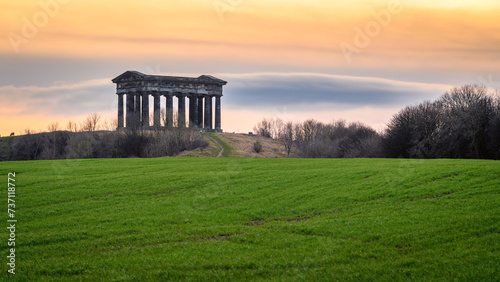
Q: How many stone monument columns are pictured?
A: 11